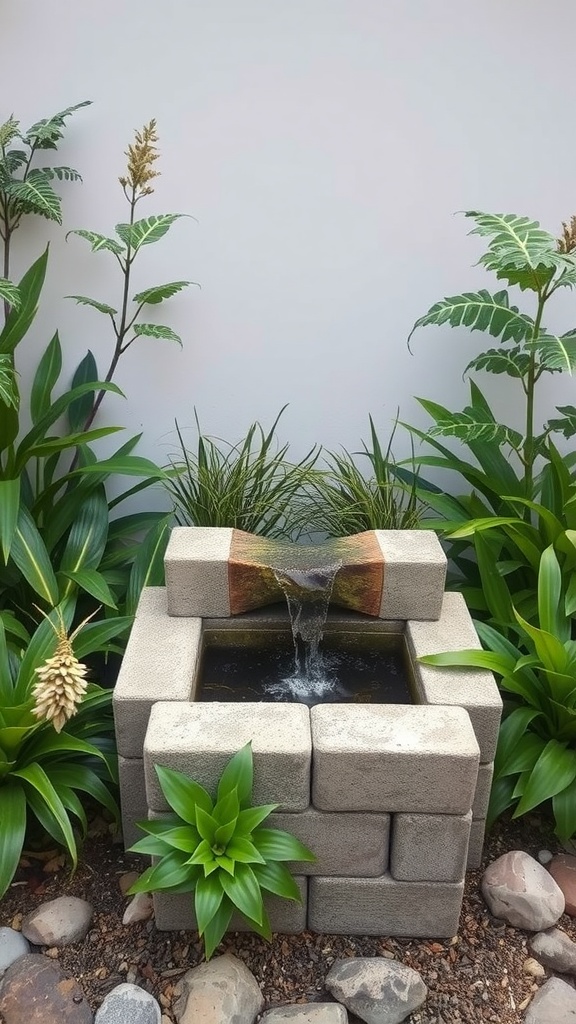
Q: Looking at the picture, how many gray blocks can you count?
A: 13